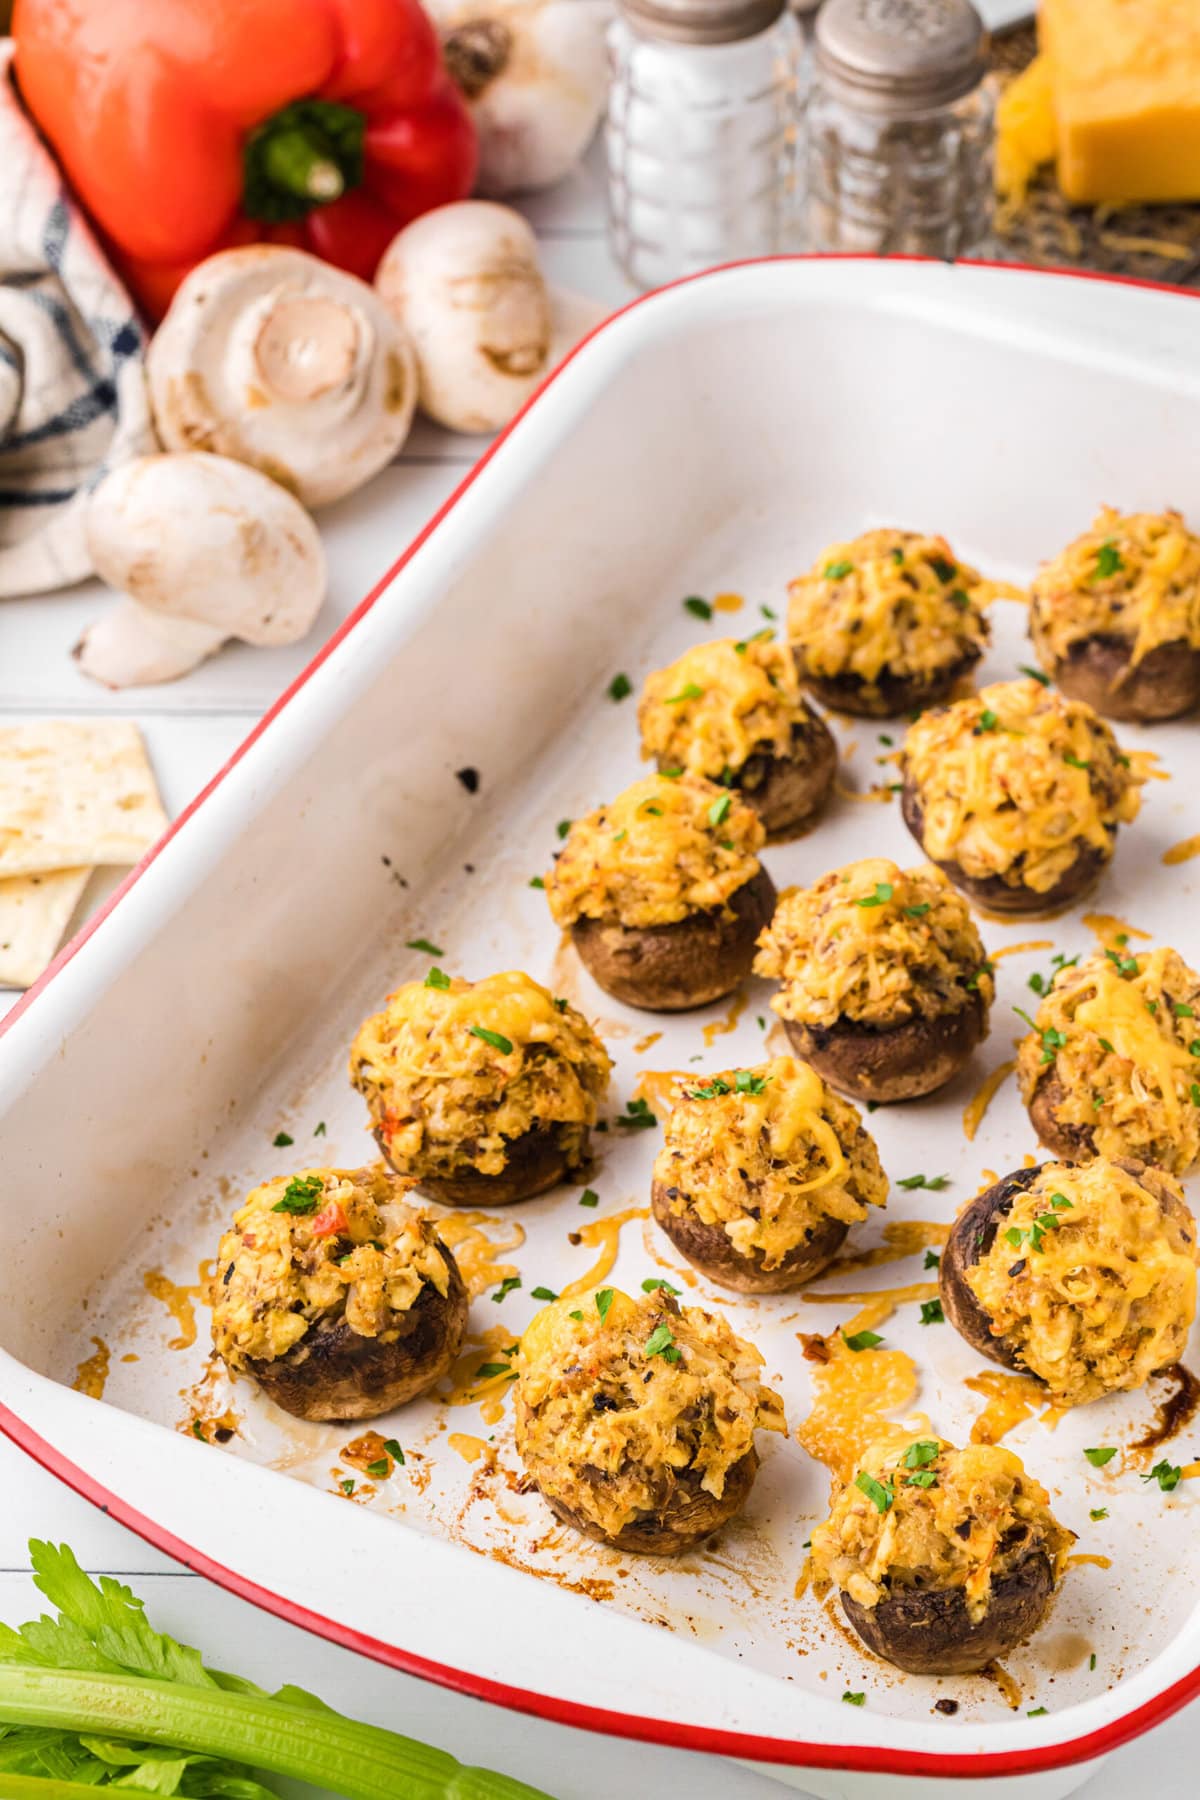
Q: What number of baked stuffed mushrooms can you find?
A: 13